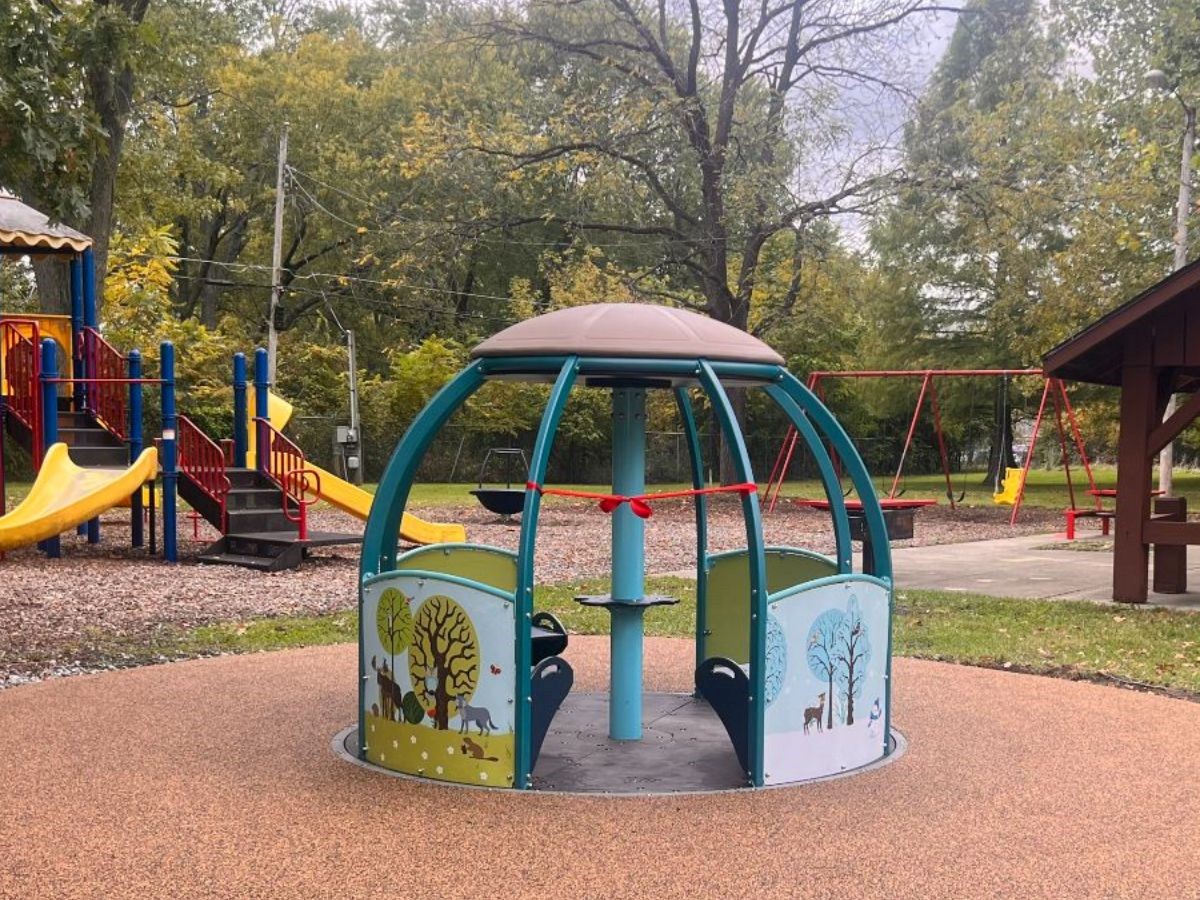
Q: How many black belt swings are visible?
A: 3